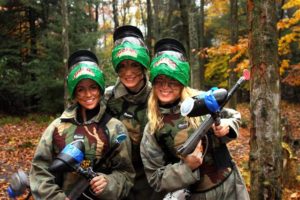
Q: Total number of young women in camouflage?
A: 3